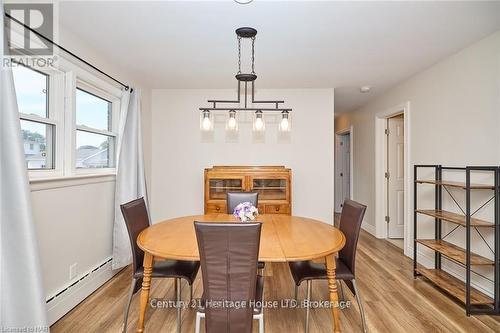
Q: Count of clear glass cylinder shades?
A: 4